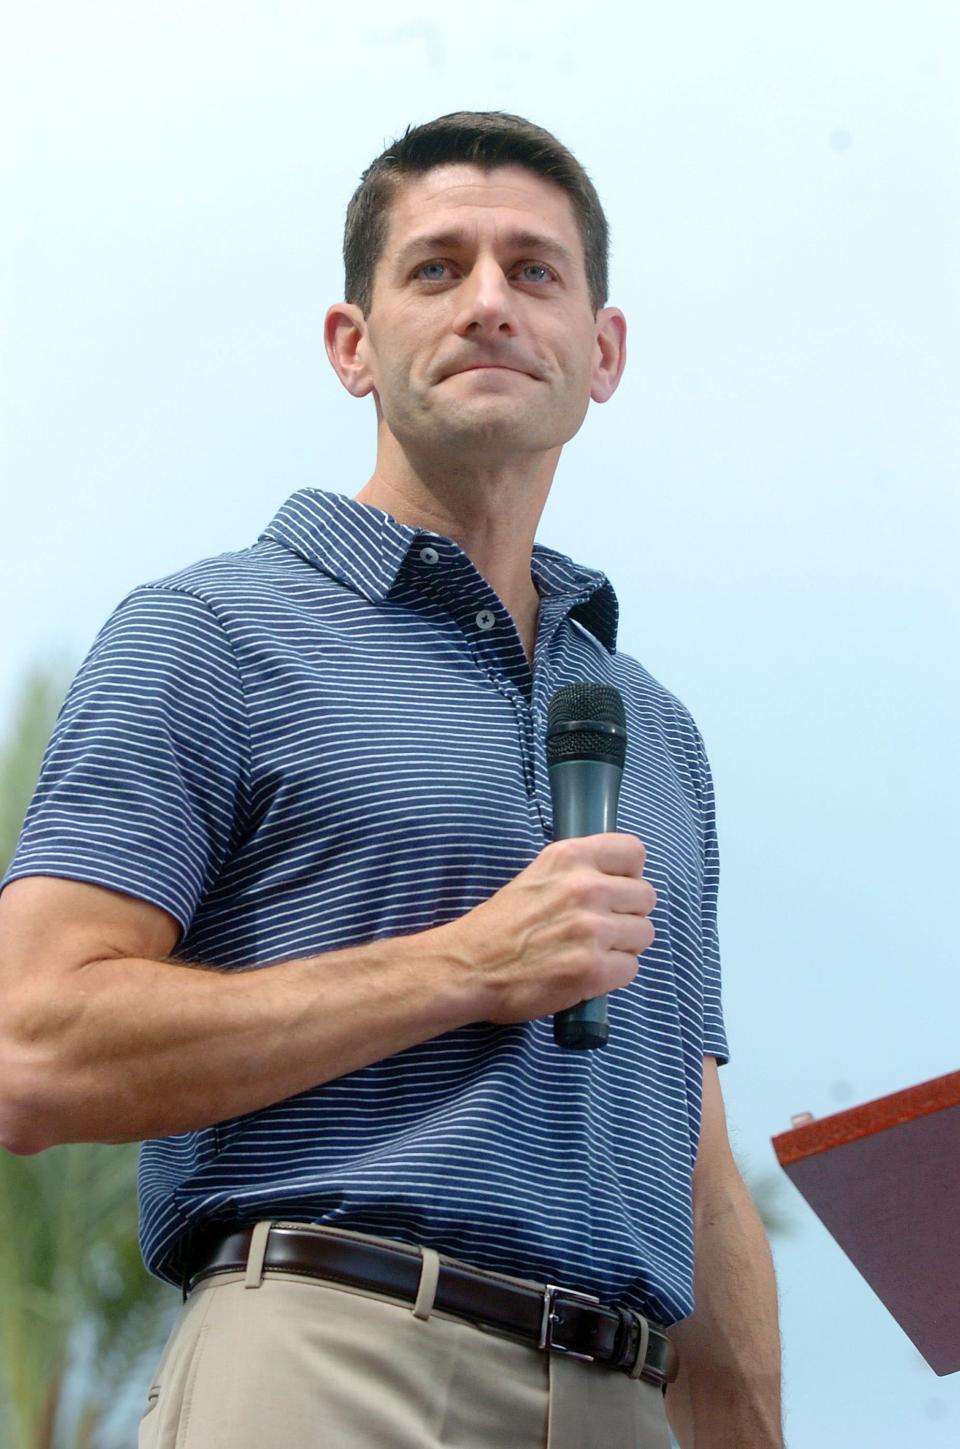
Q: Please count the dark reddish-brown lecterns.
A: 1